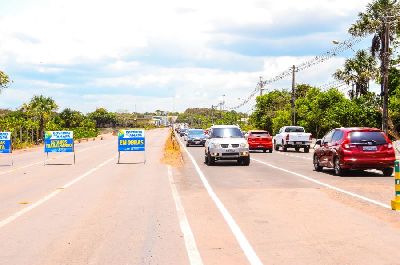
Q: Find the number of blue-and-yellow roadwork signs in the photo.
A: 3